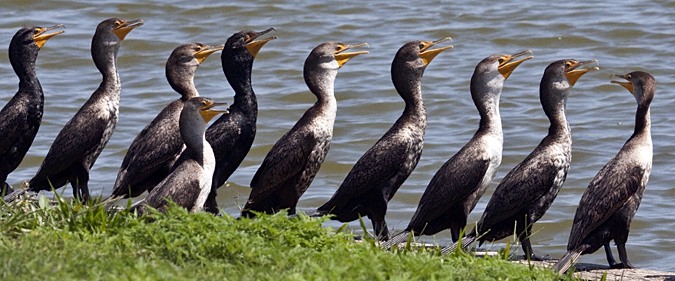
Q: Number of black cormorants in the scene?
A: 2